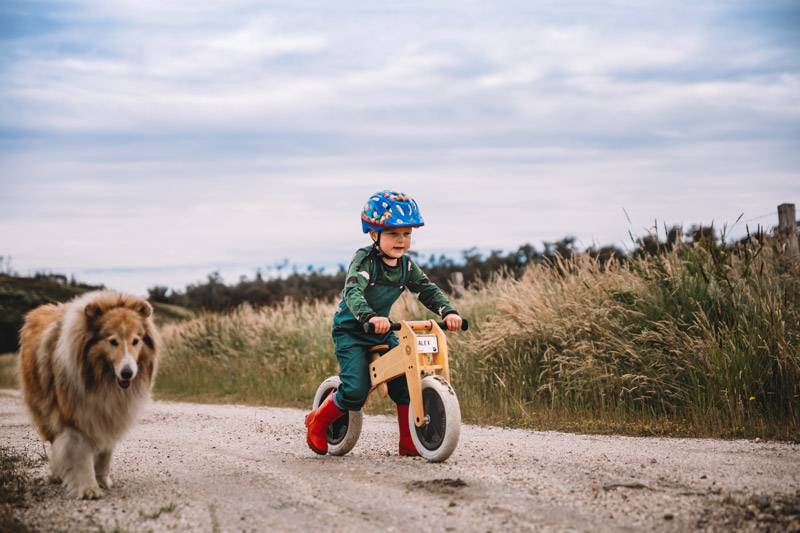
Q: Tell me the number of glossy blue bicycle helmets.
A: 1